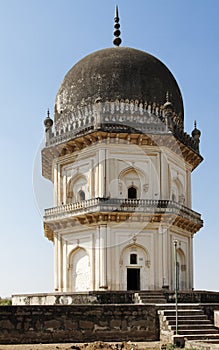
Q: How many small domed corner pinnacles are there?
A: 4